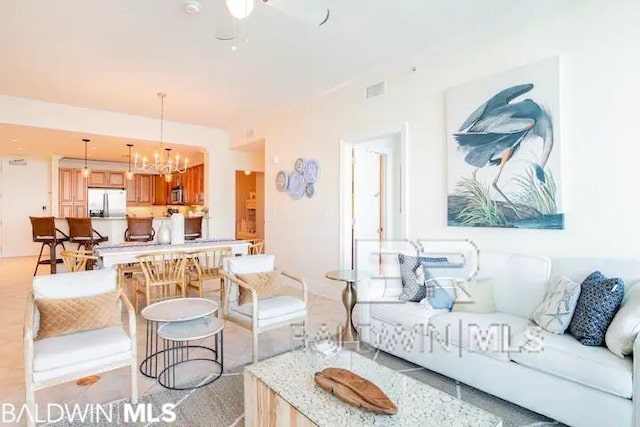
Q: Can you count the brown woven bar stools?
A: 4